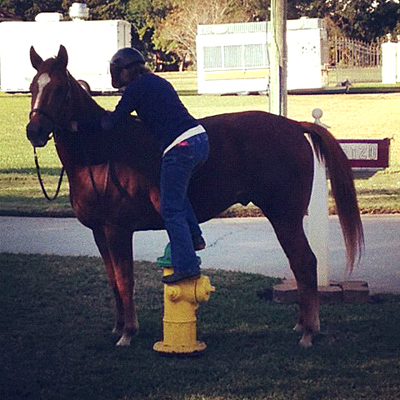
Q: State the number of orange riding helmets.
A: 0